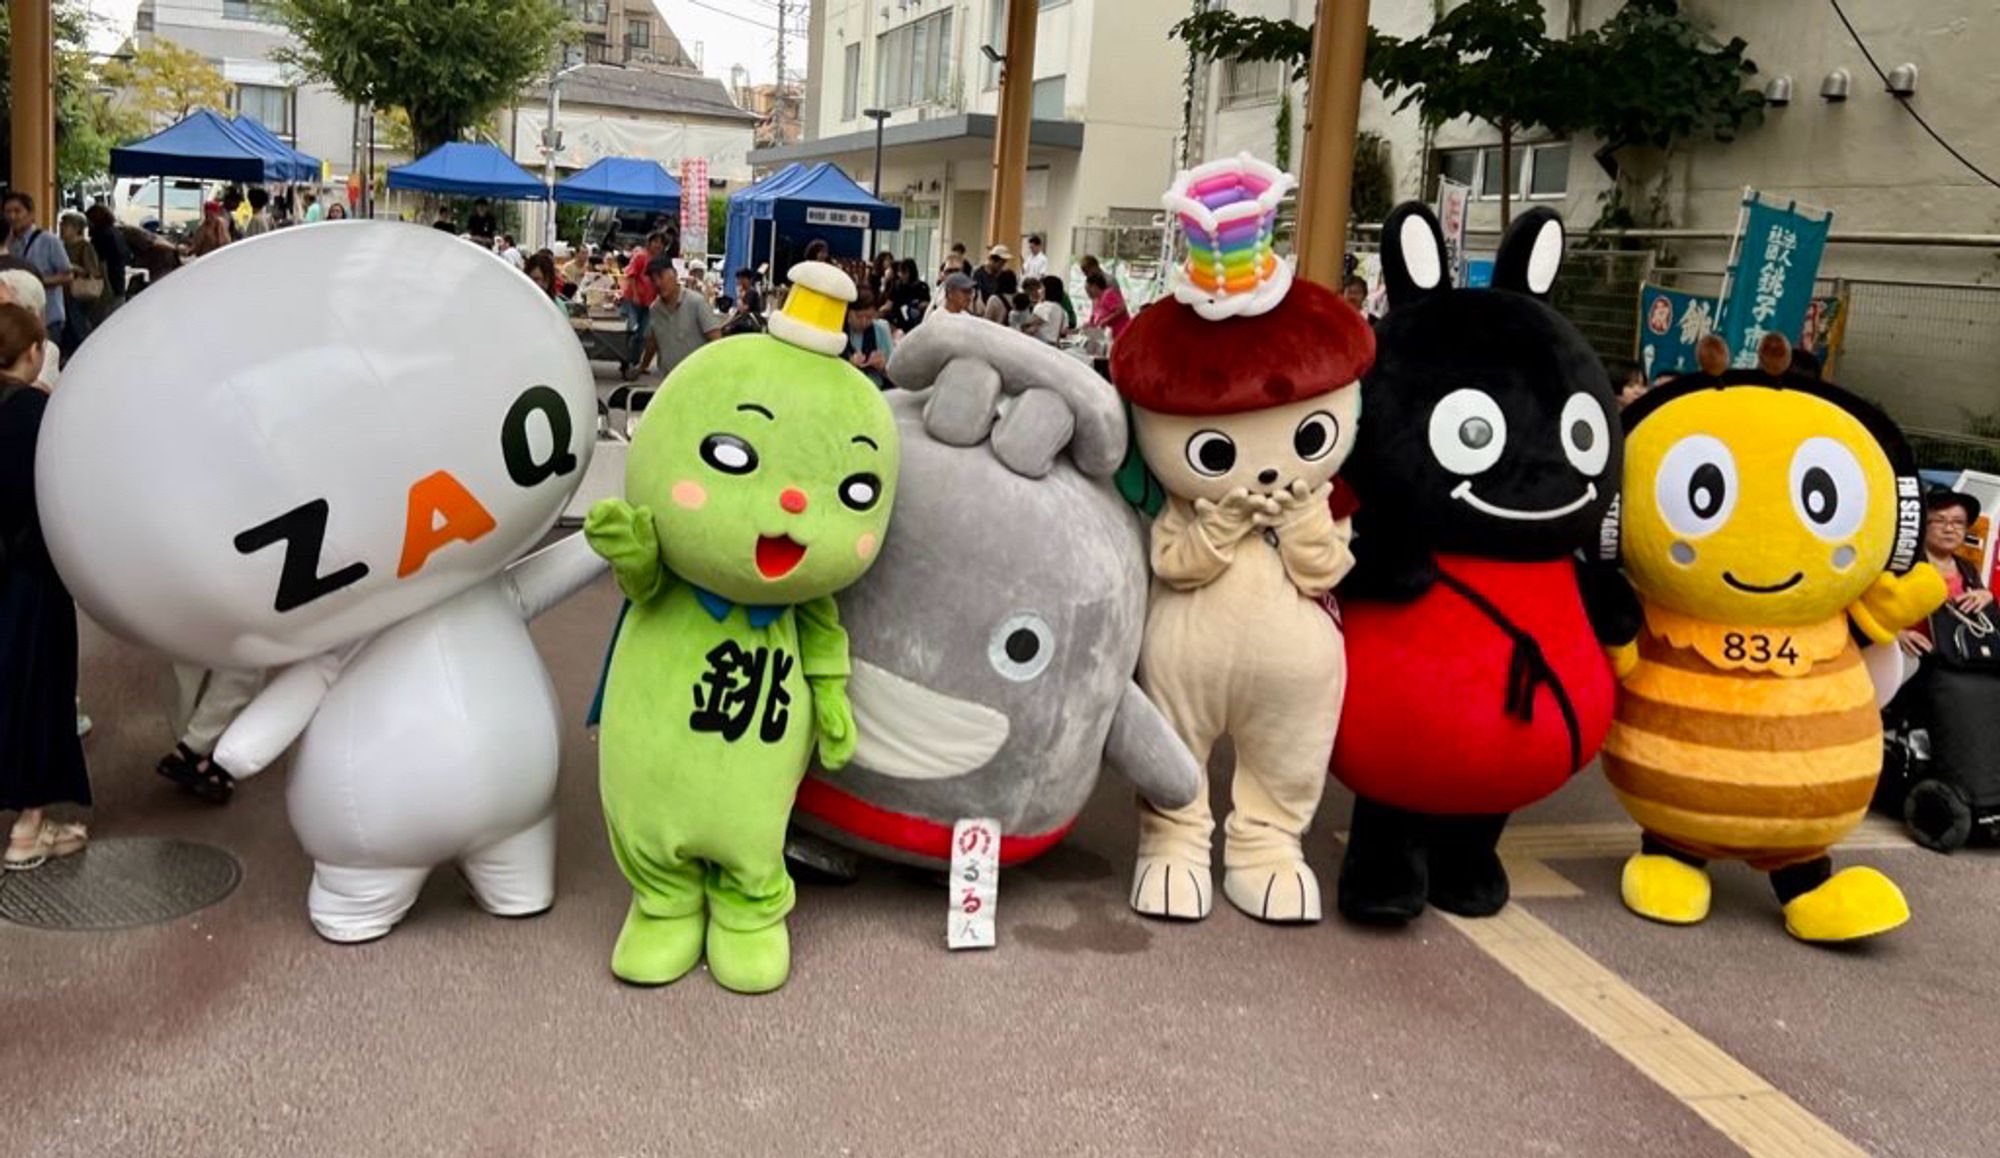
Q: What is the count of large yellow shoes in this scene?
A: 2